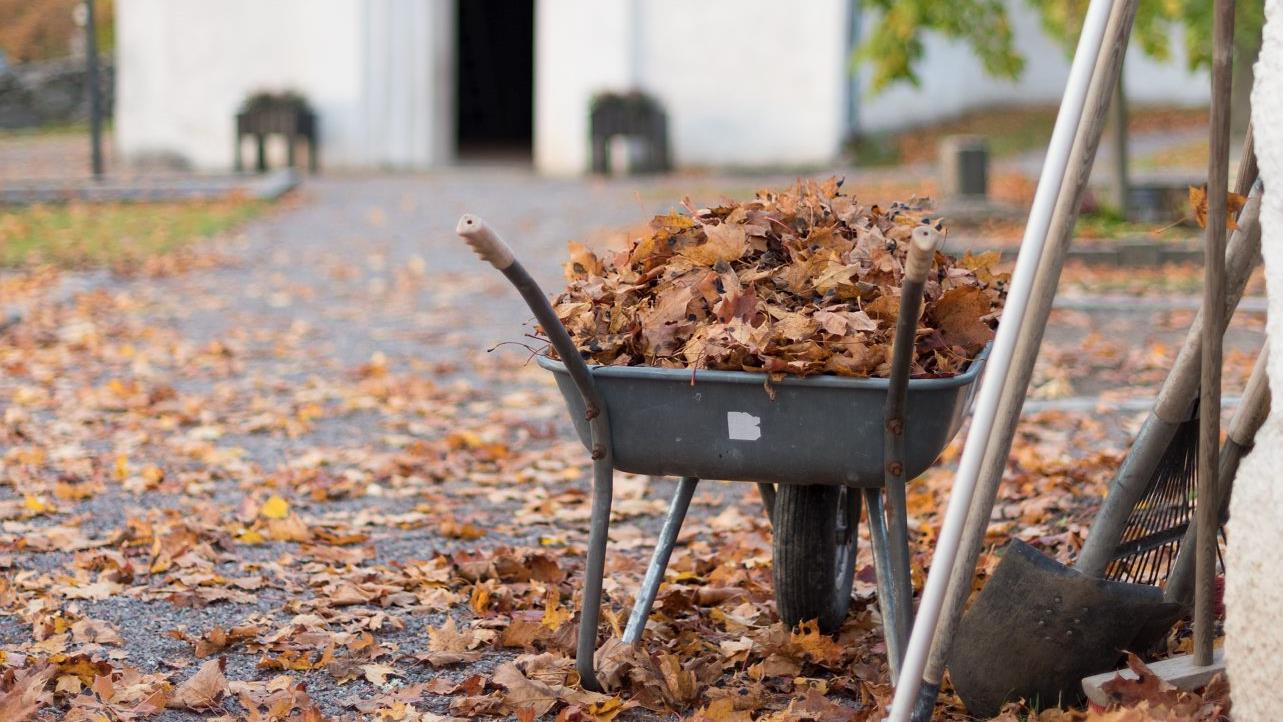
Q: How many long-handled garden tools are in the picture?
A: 6